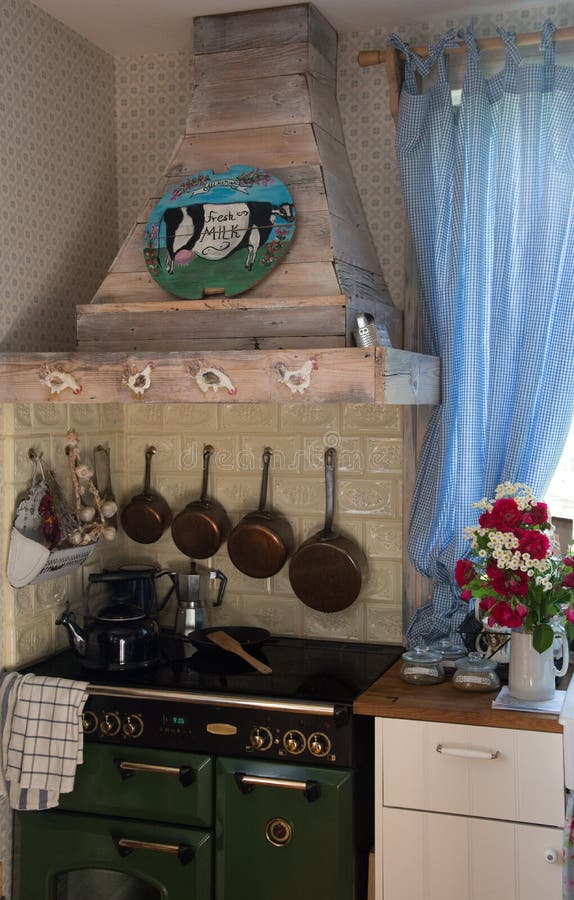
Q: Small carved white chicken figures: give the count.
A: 4